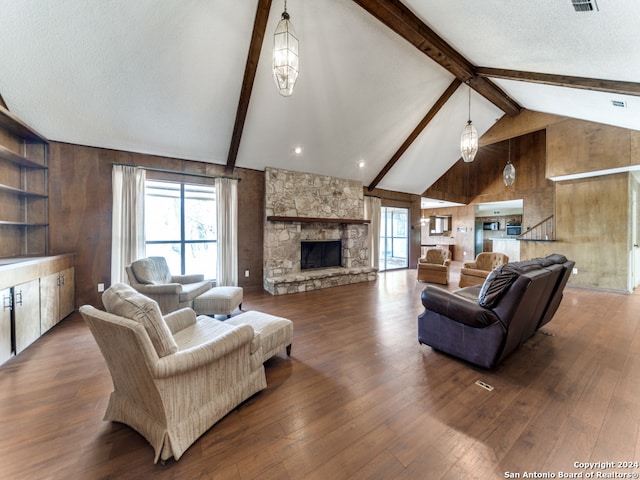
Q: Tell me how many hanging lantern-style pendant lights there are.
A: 3